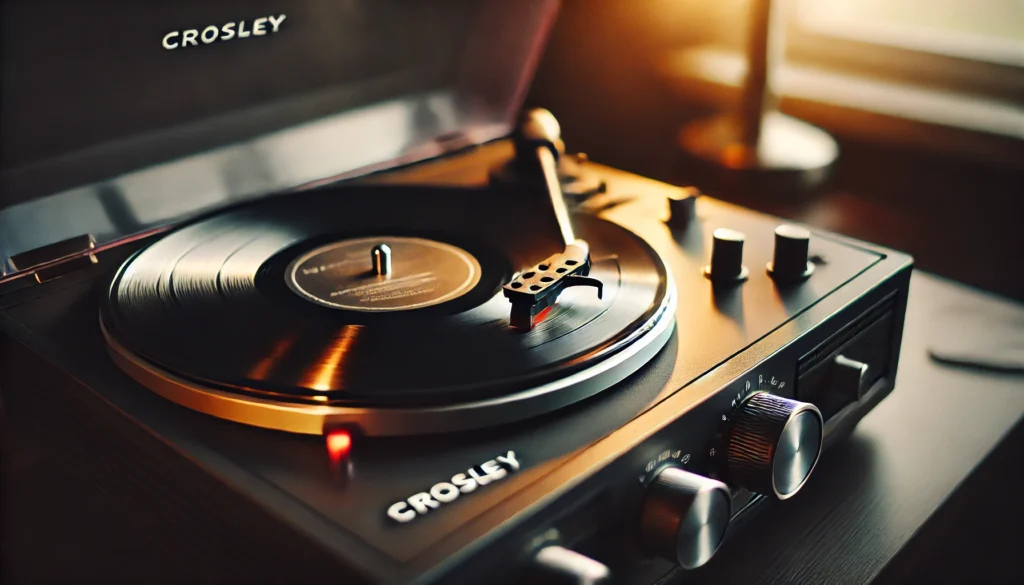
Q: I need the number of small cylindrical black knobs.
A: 3